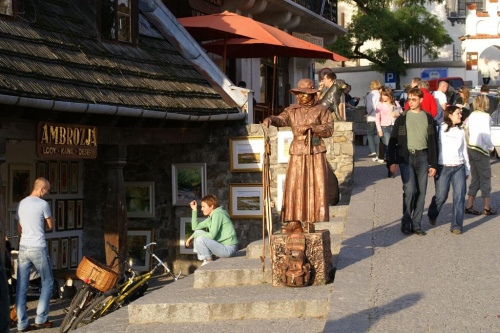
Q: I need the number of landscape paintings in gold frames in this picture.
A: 2